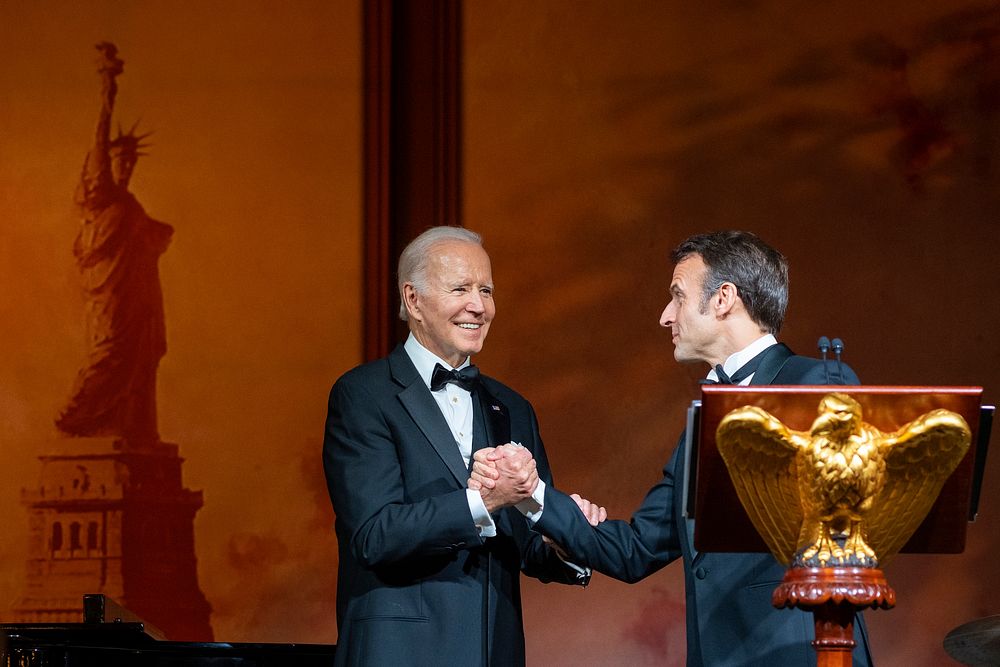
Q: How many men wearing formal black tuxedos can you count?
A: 2